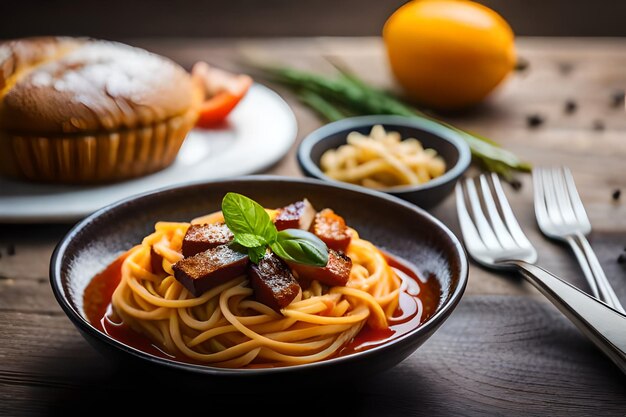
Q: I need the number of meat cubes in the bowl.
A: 6